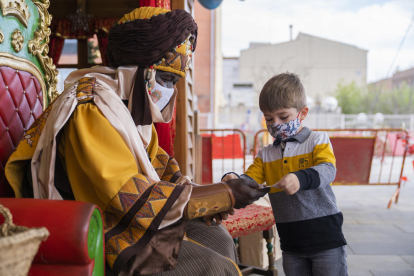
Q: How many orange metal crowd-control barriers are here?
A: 2